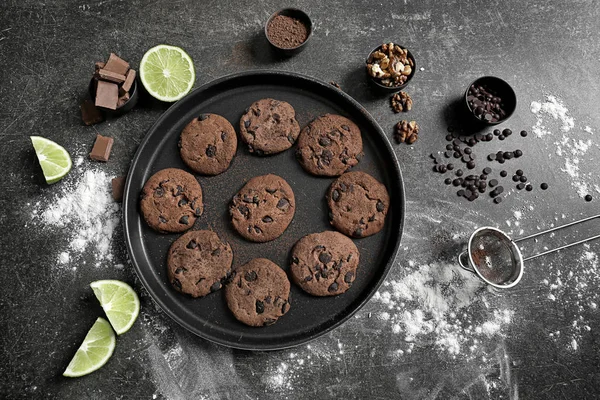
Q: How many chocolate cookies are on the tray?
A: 9